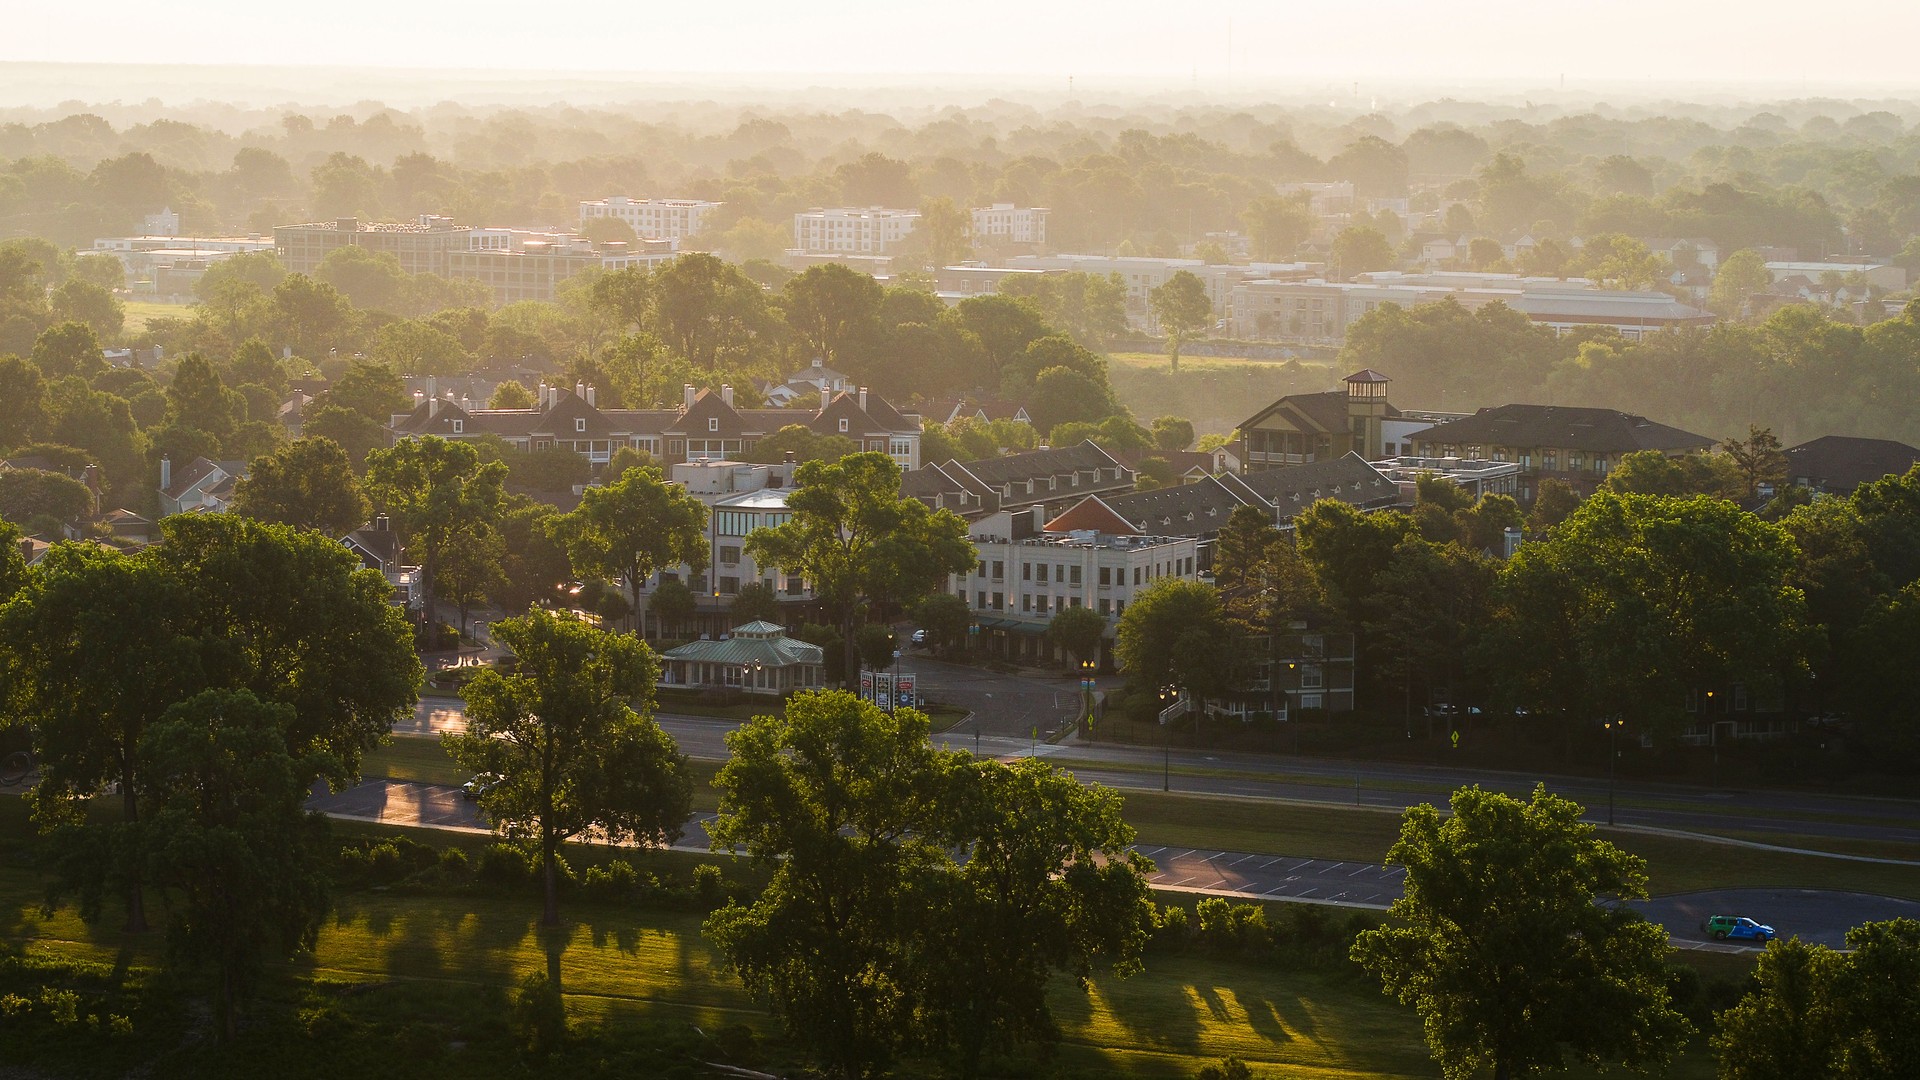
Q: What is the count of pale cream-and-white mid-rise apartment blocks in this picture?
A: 3